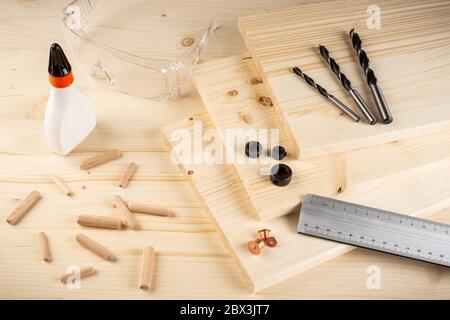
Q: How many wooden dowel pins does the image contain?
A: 11